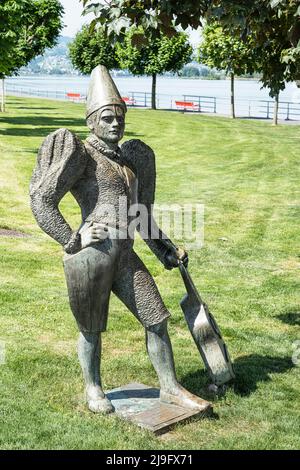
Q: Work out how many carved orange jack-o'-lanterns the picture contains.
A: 0